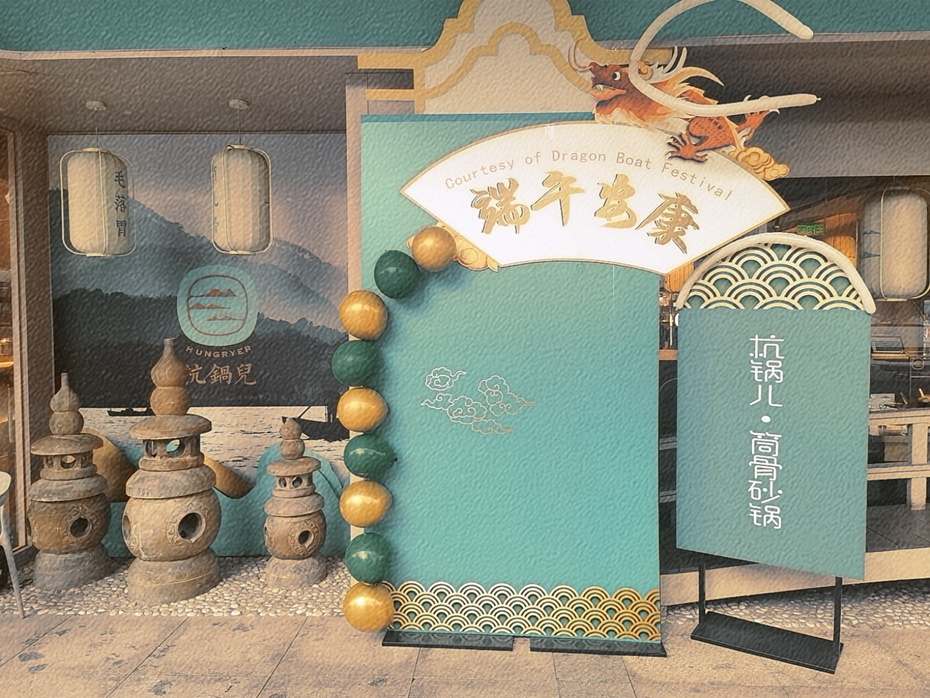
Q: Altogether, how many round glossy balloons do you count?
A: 9